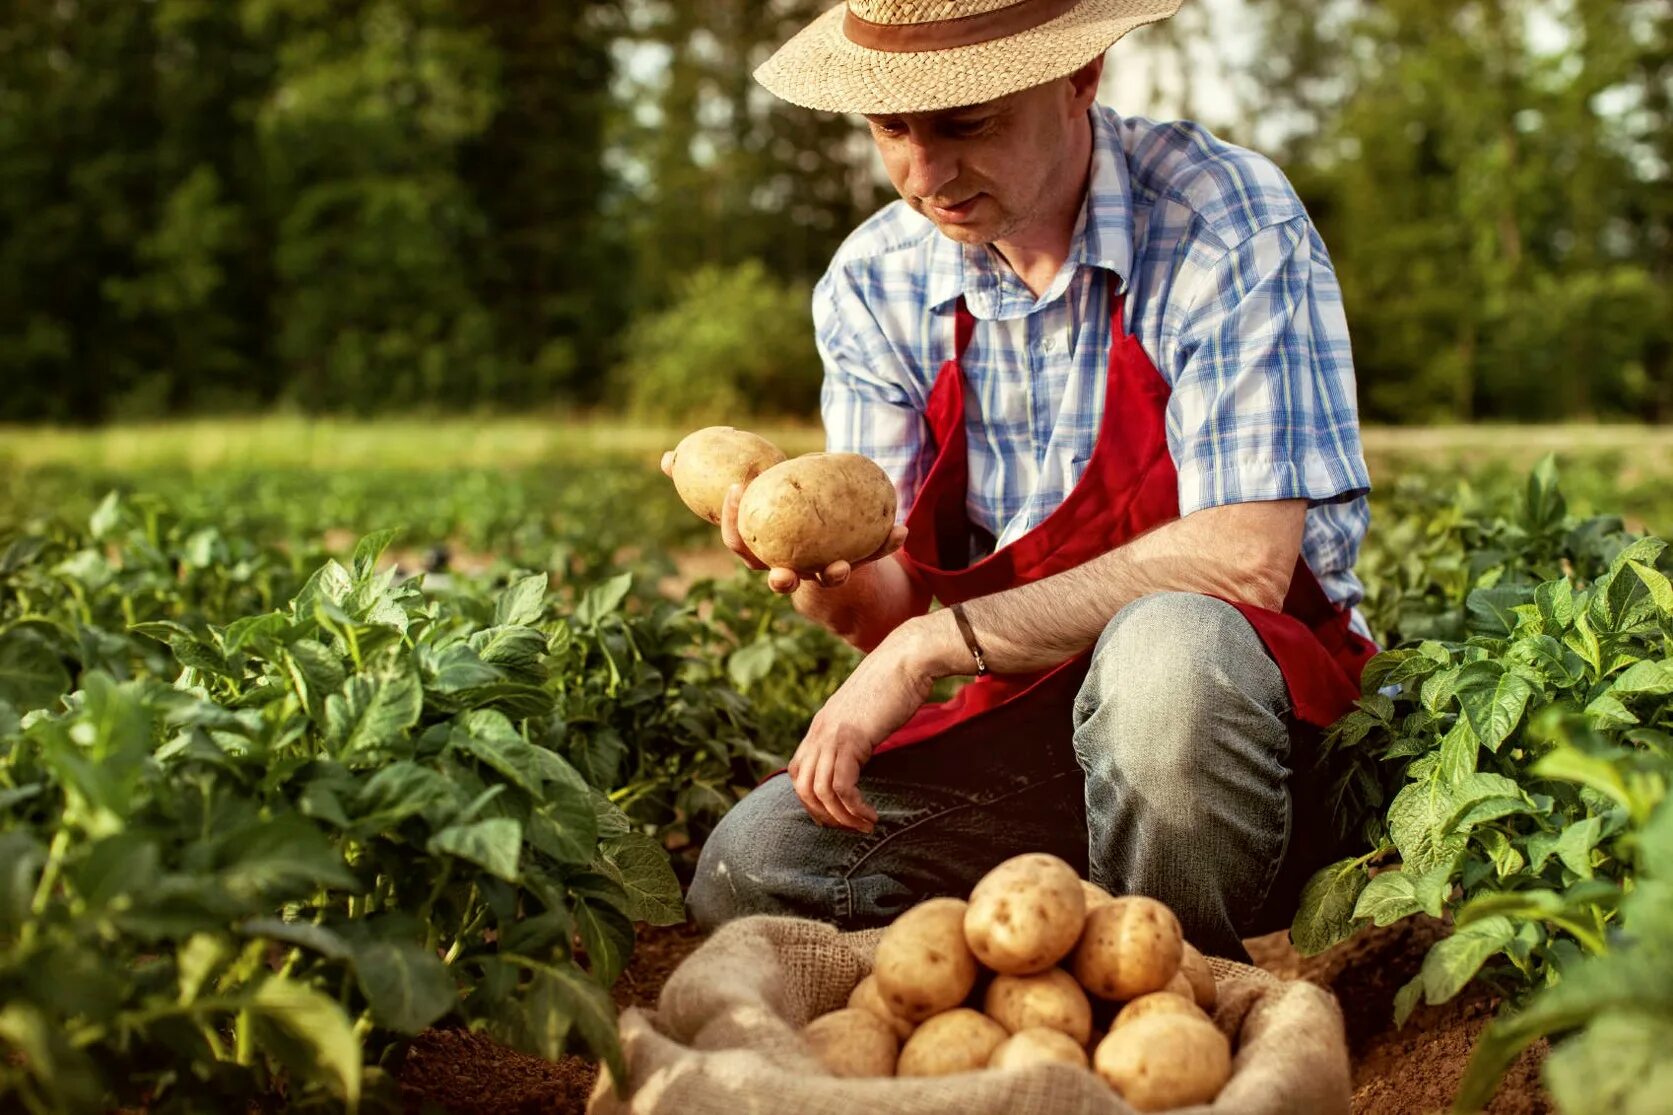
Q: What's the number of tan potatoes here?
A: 15